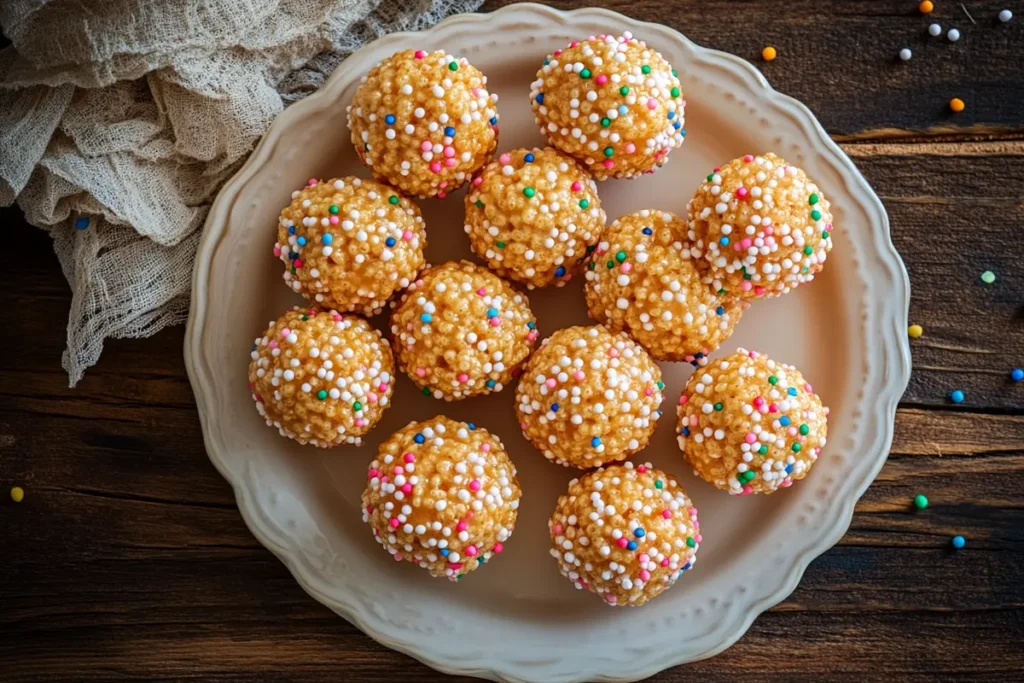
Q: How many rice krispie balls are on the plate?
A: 12